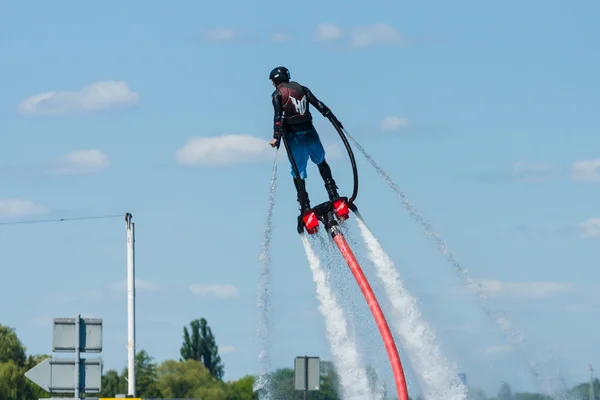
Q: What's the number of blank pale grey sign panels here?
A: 3